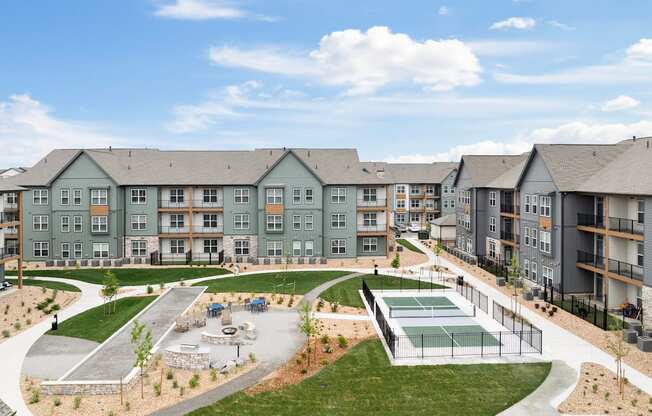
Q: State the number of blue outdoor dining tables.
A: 2